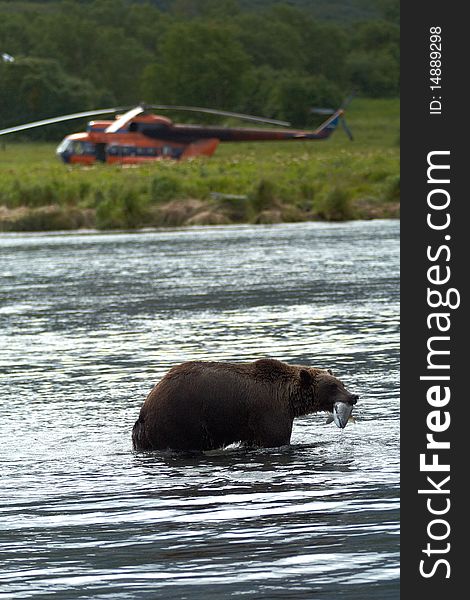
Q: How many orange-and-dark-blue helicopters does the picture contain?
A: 1